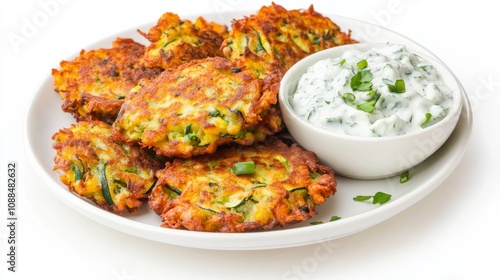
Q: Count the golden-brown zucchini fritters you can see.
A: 6